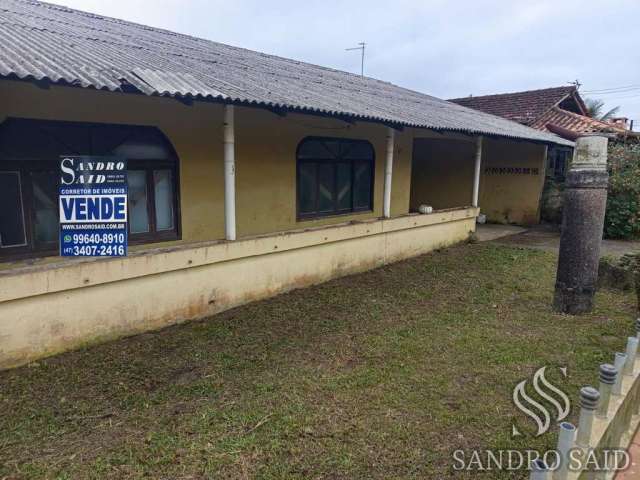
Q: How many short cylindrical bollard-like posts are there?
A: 7